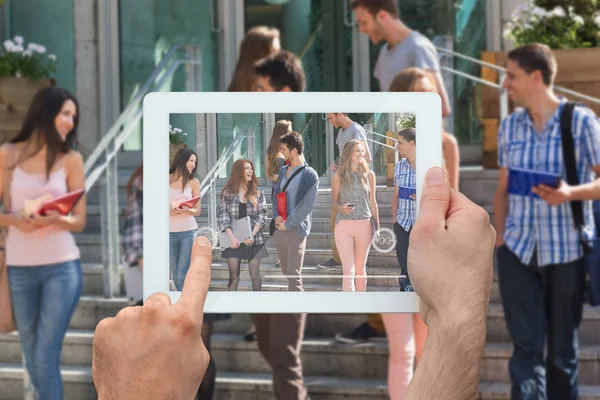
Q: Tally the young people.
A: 7